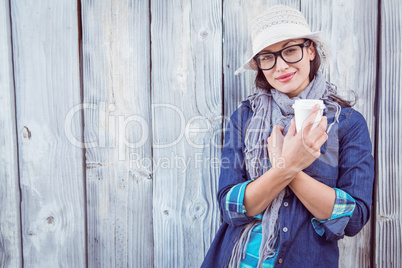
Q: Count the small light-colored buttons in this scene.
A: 3